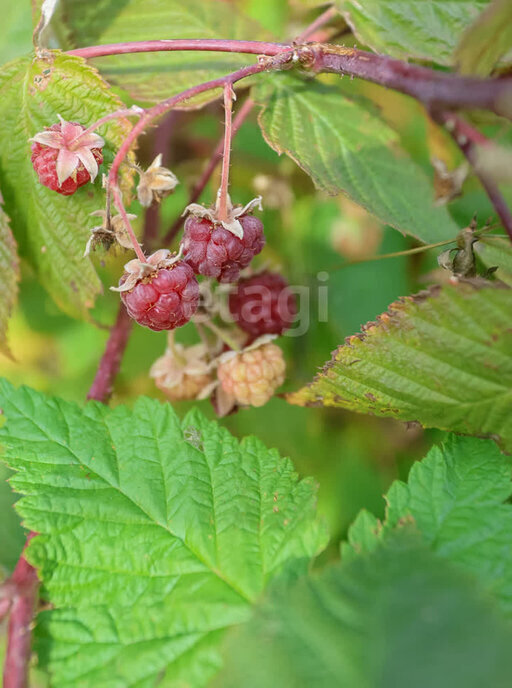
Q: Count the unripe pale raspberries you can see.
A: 2